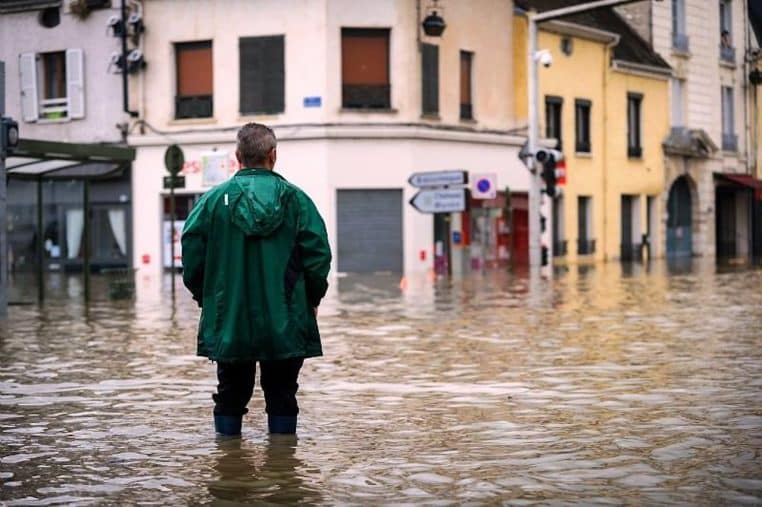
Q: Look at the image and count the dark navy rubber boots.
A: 2